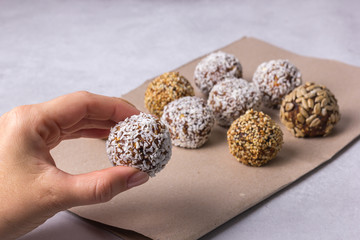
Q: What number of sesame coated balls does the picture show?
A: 2